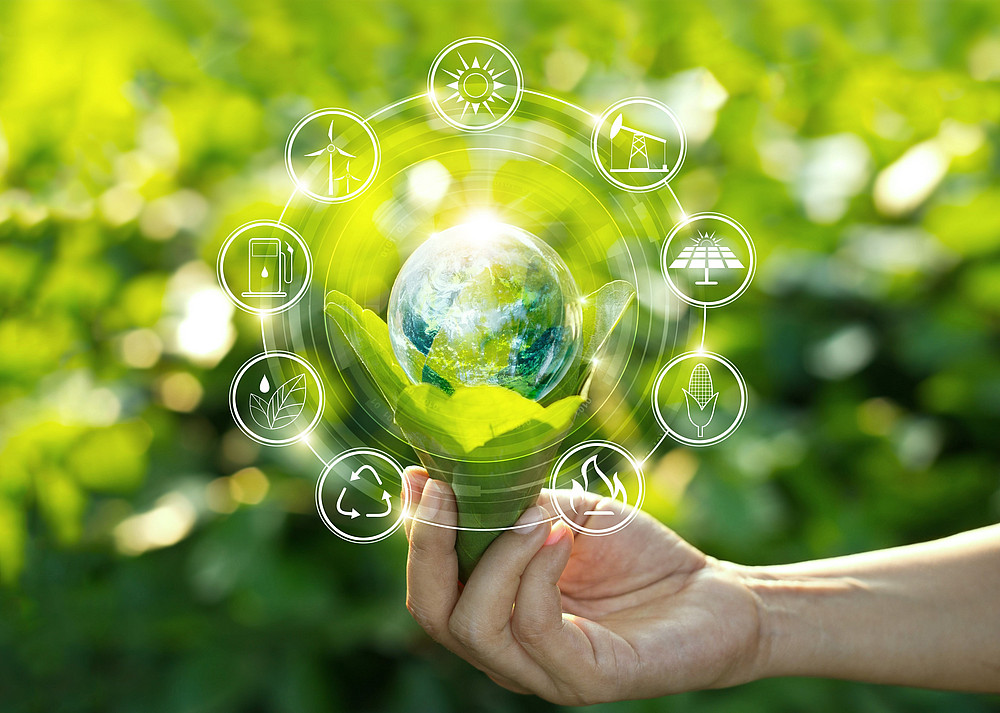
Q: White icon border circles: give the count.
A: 9